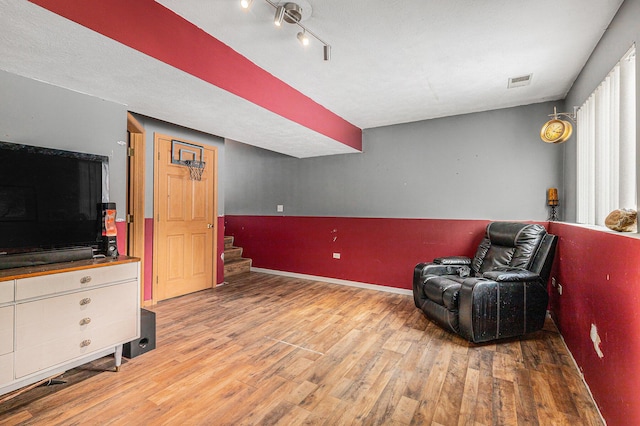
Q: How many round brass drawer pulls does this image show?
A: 4